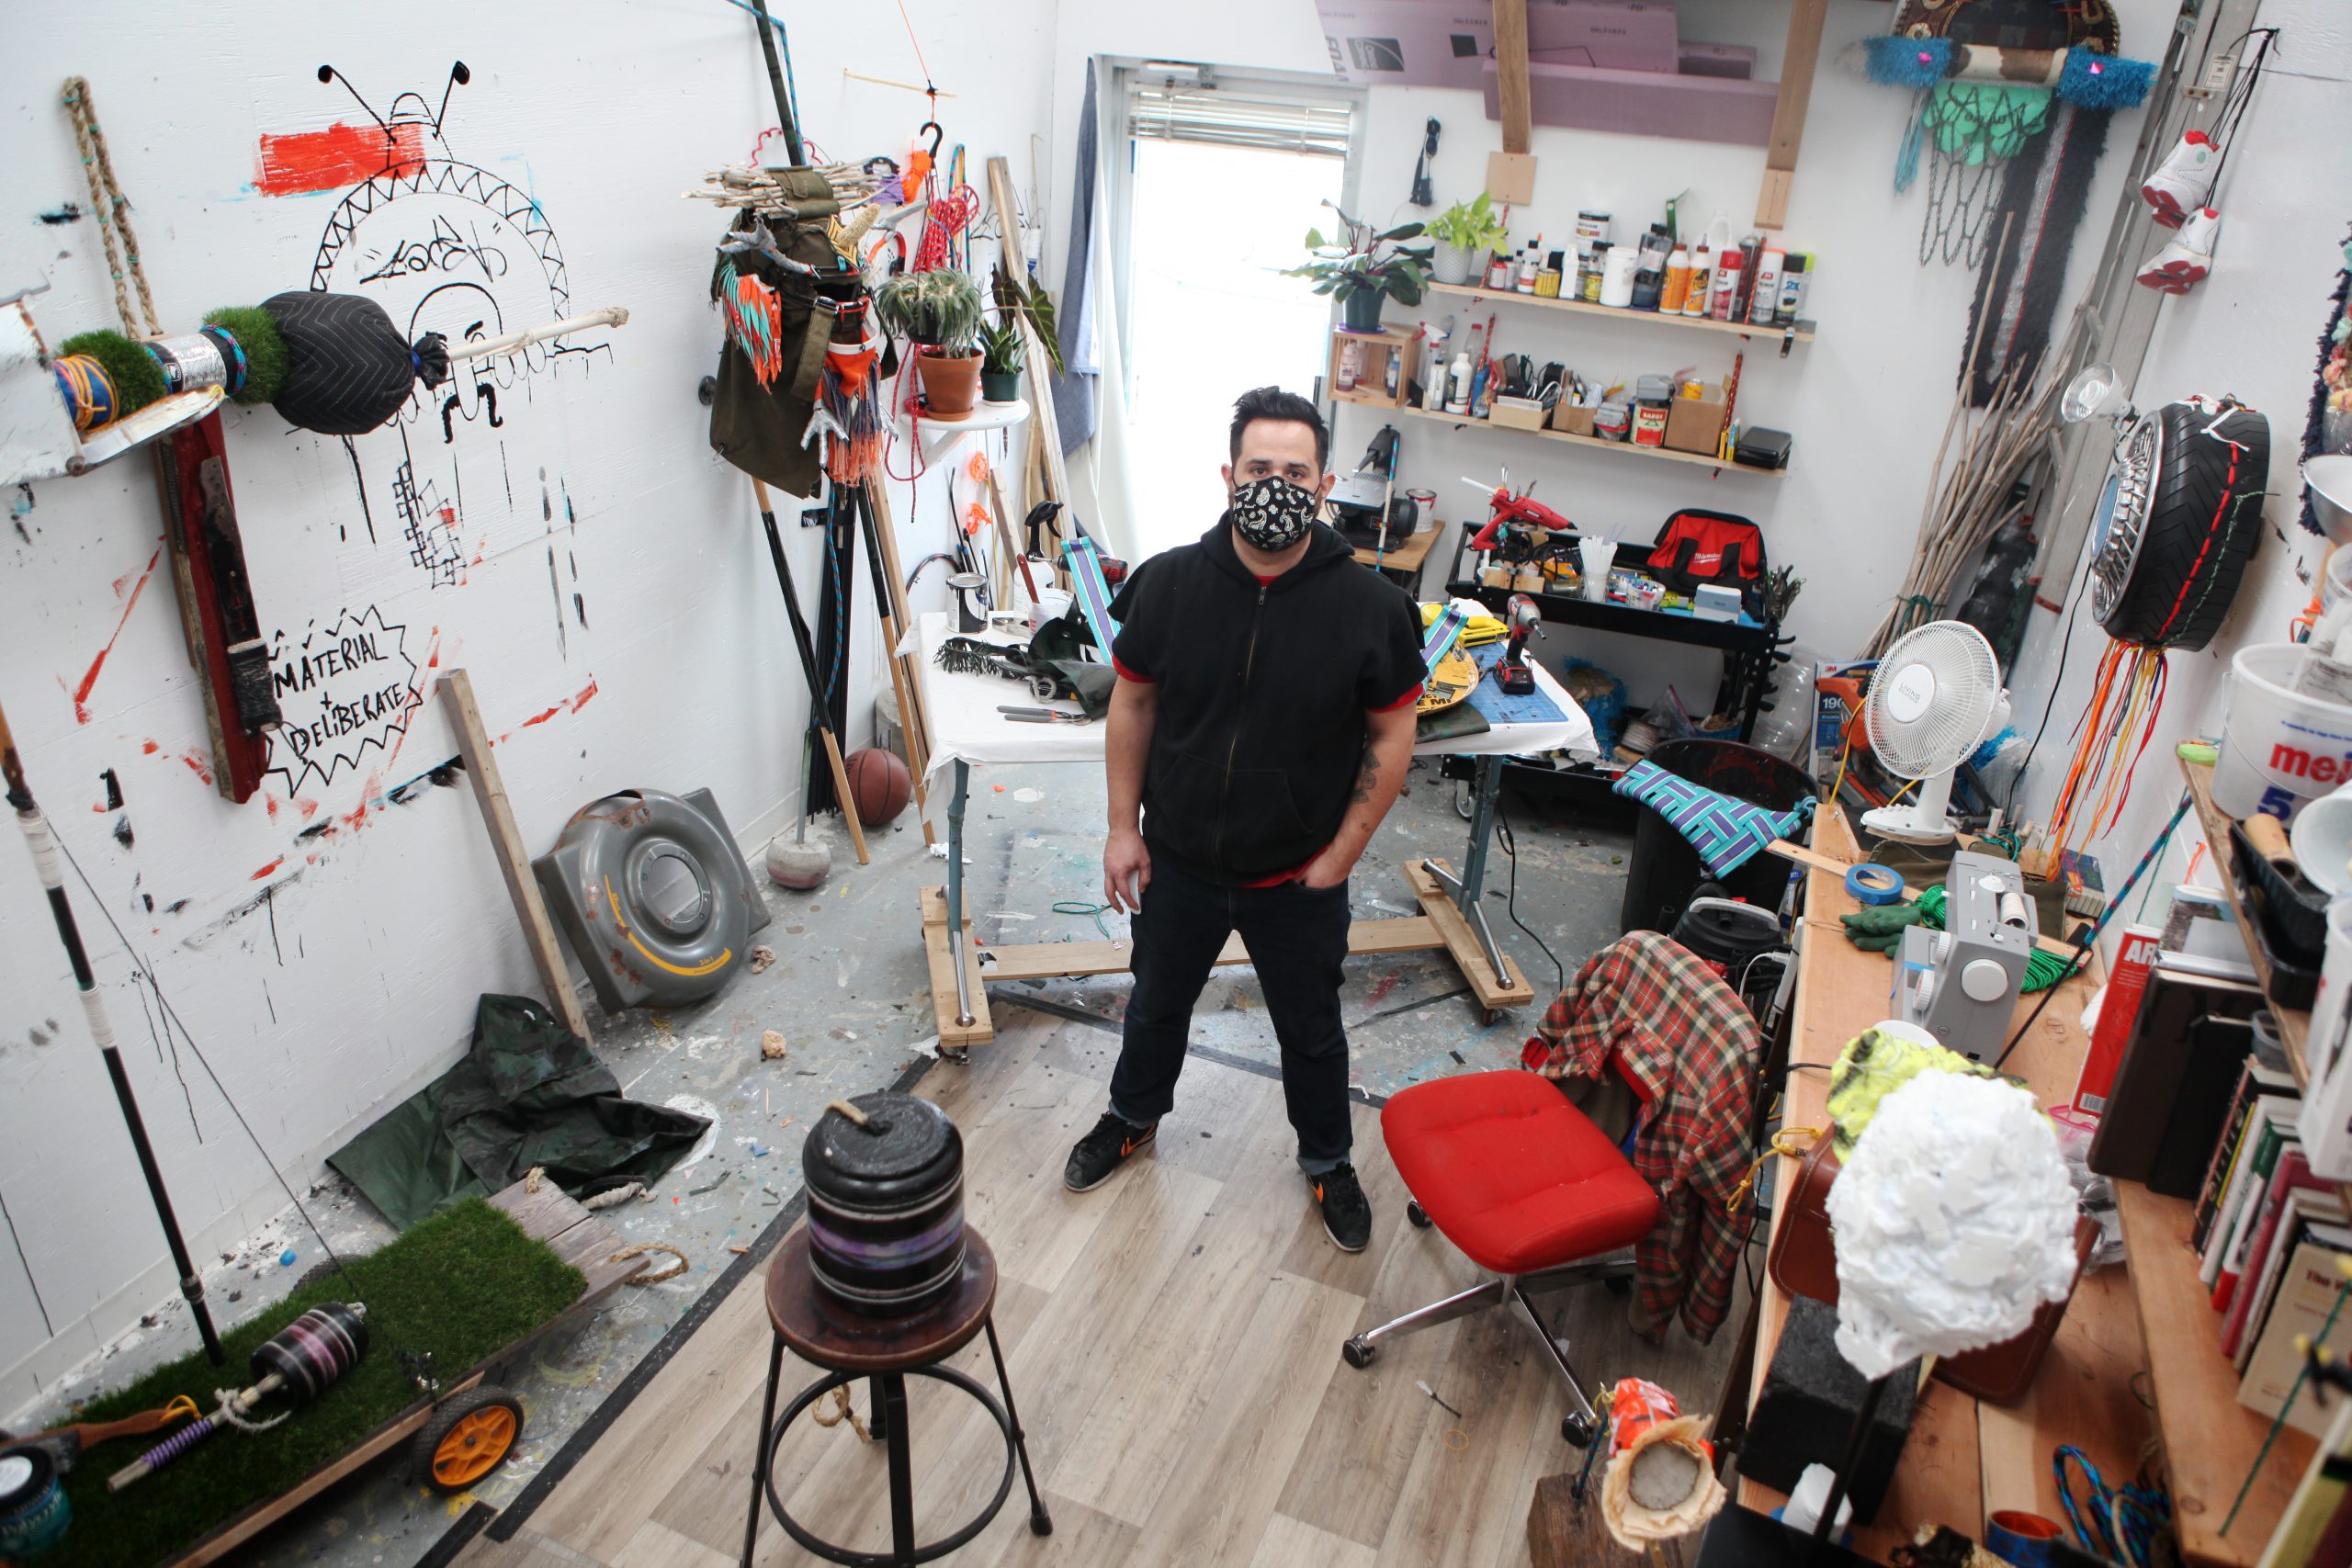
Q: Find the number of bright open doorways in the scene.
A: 1